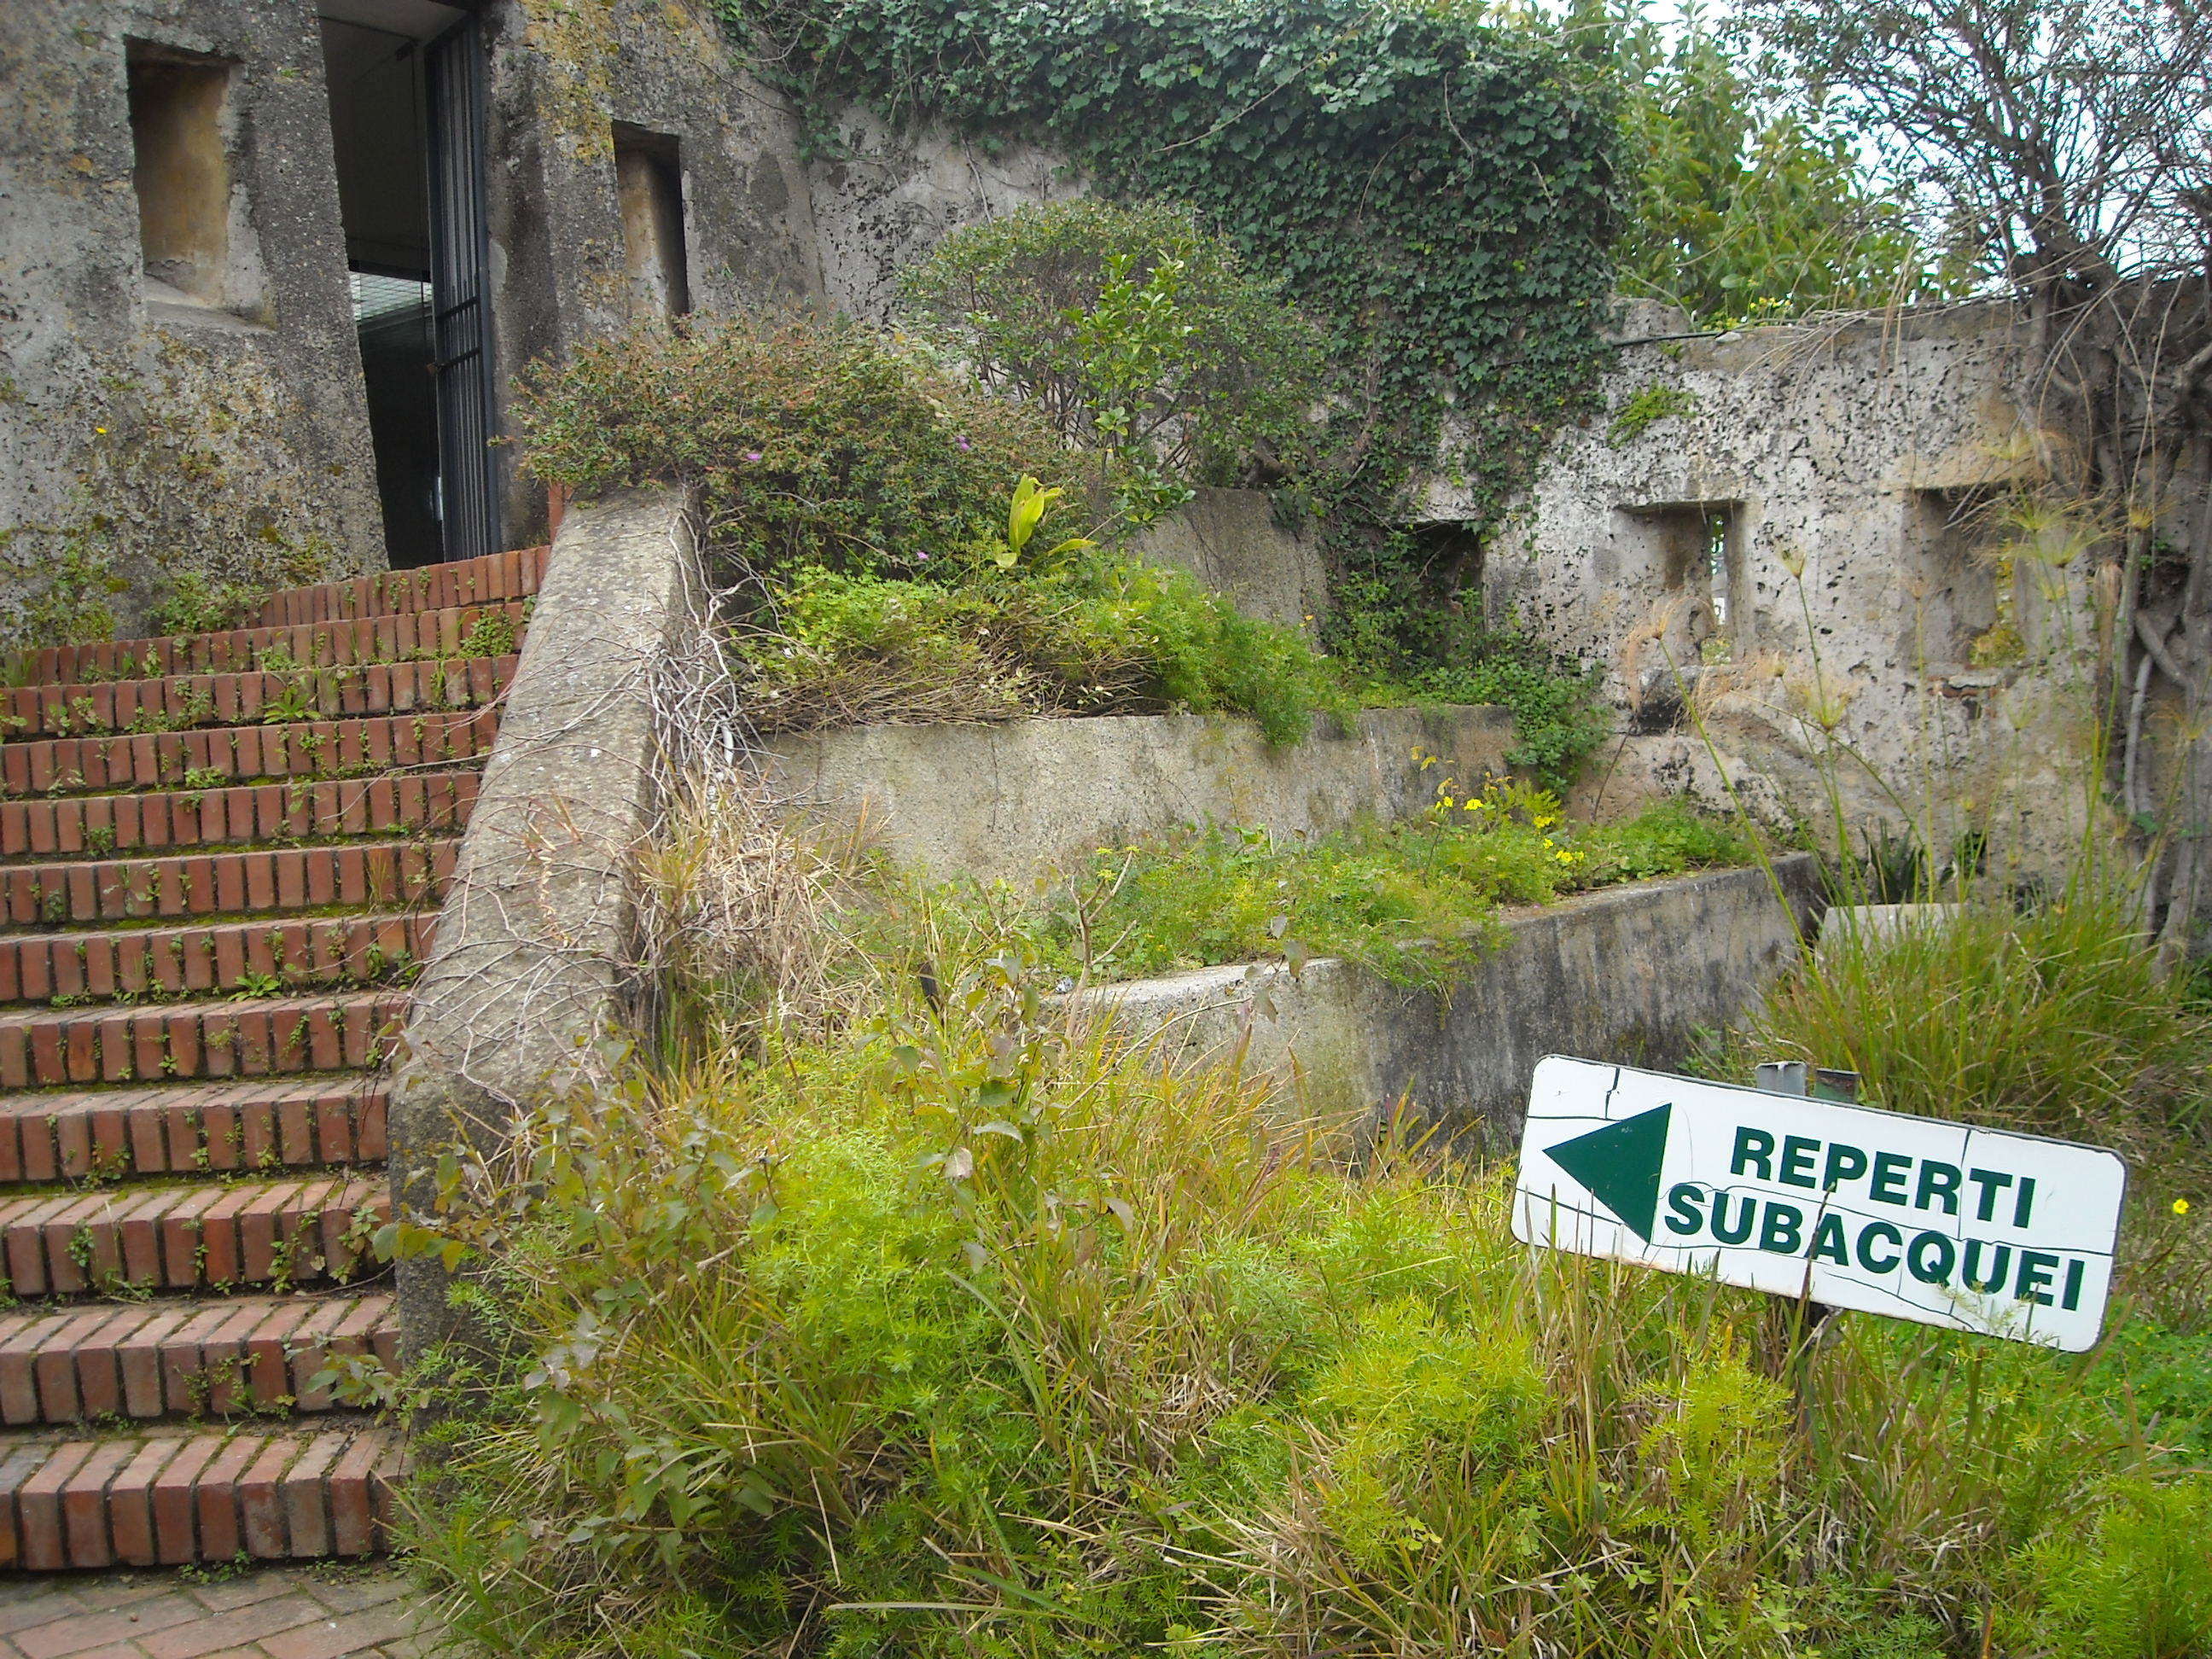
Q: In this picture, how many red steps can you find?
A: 12